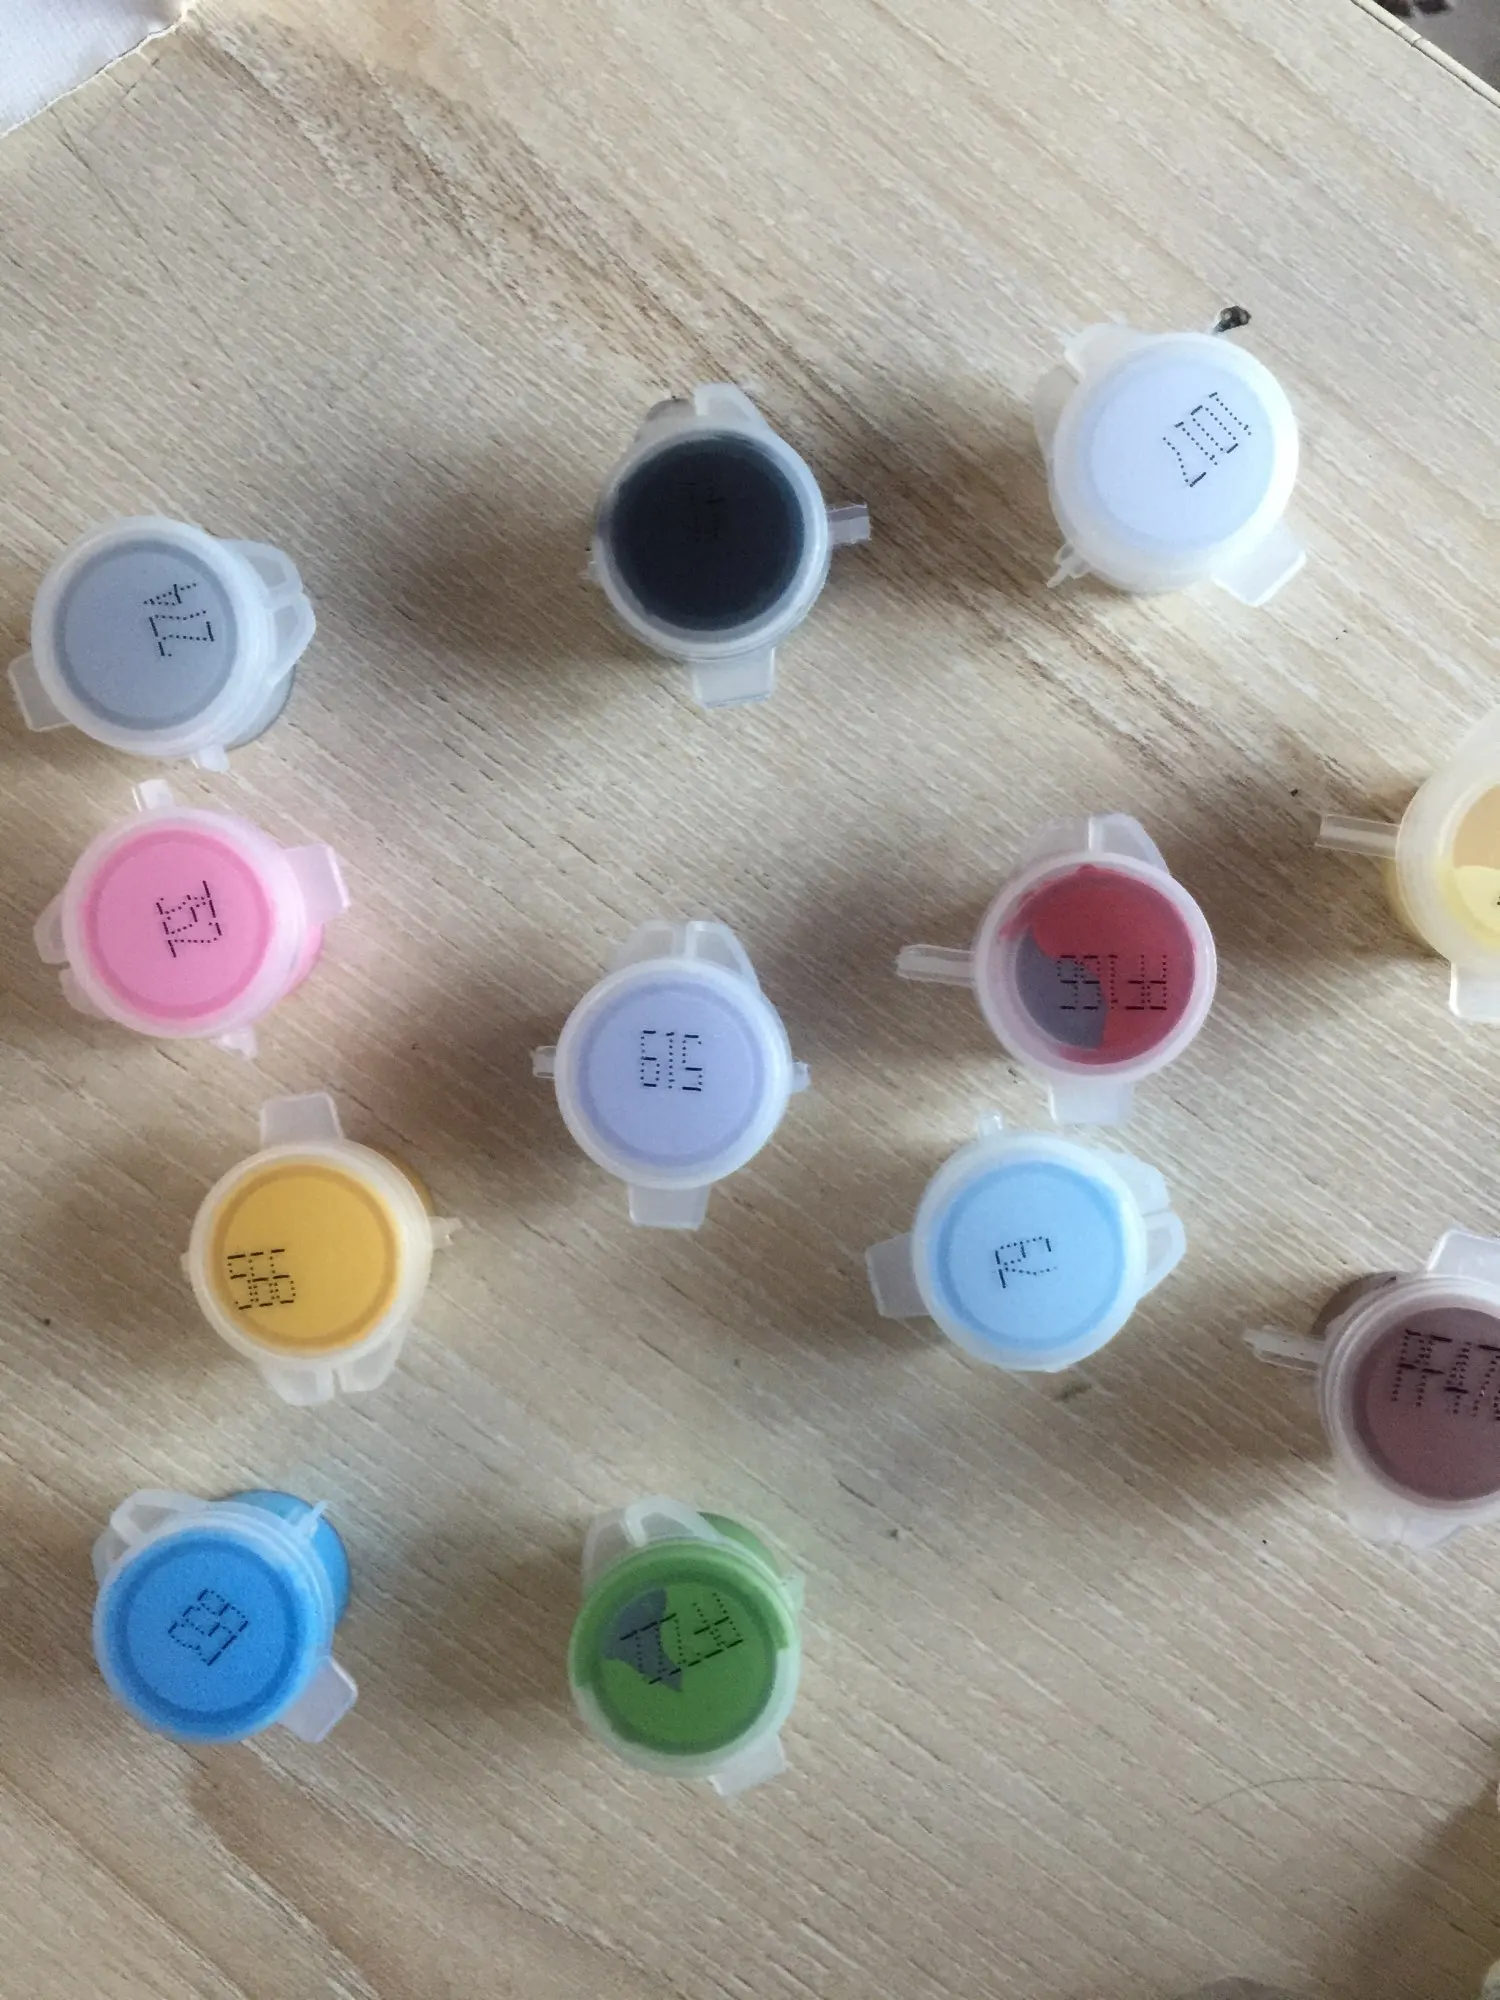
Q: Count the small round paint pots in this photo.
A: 12